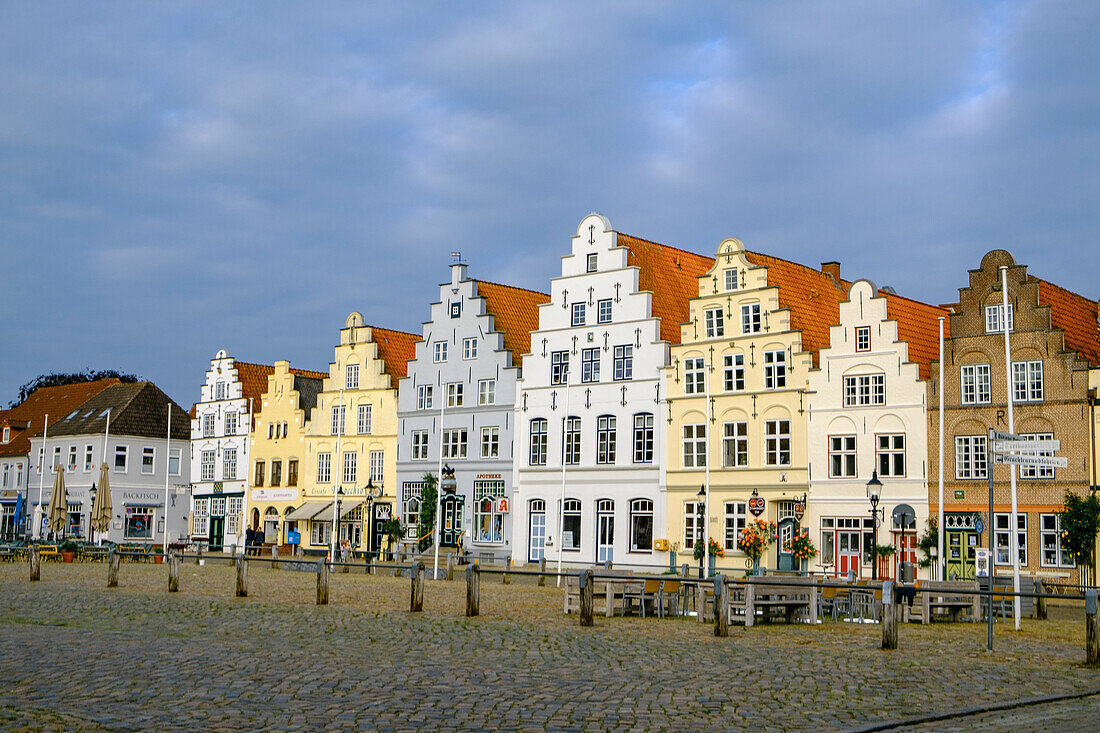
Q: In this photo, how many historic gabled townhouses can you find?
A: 8